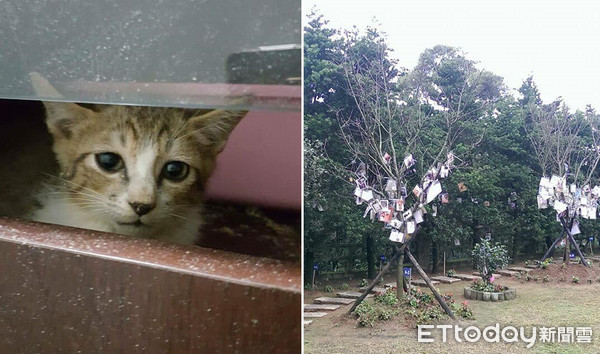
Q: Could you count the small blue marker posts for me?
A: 5